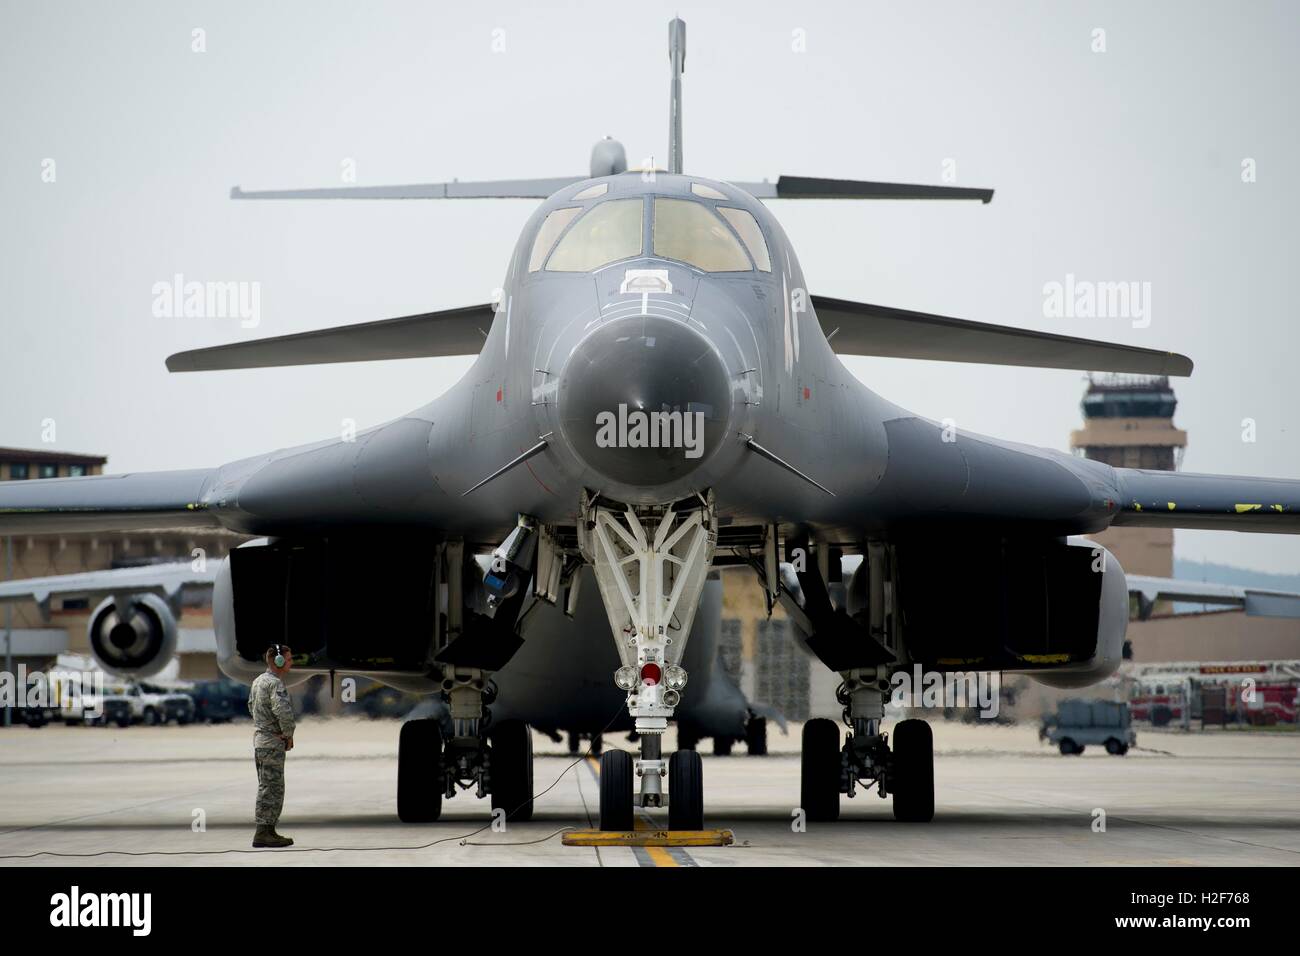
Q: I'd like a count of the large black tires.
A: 6